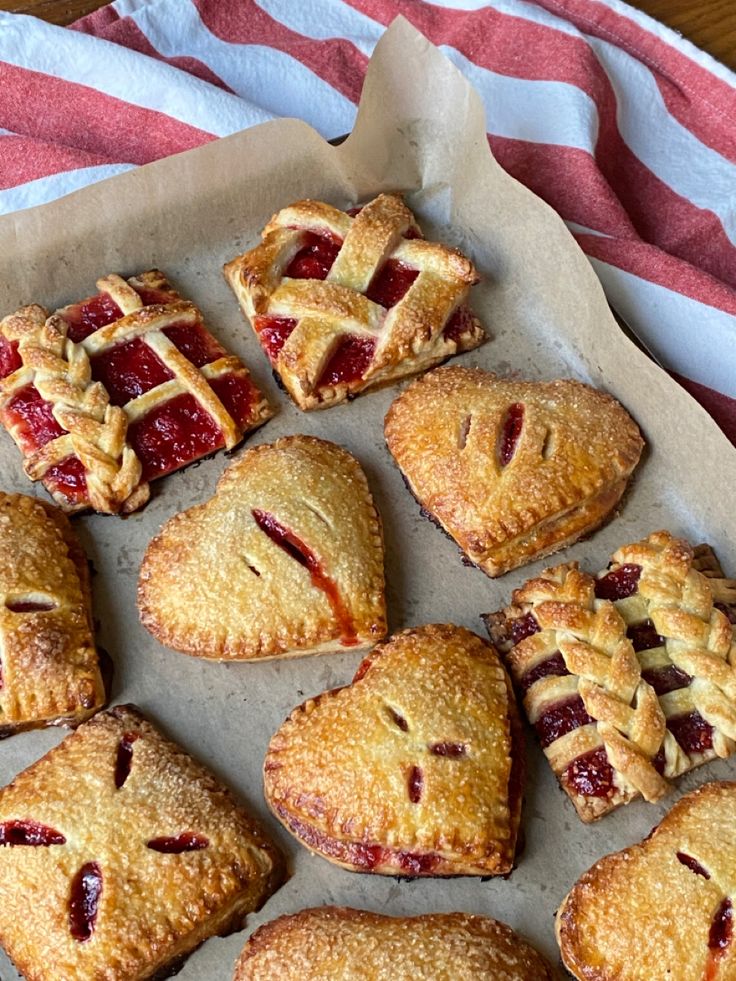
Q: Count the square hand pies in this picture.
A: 5